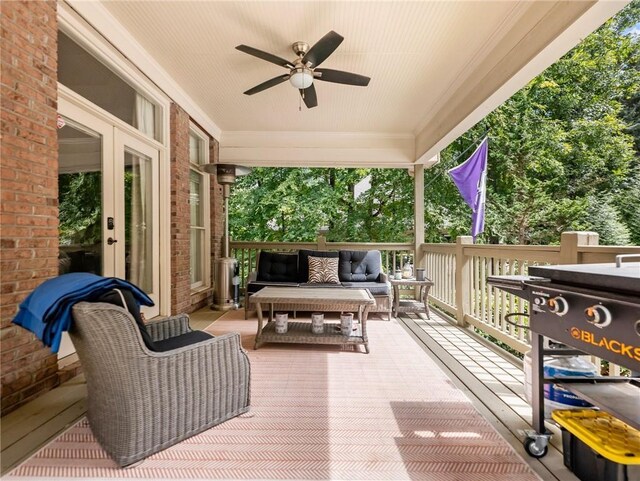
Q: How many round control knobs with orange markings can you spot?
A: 2